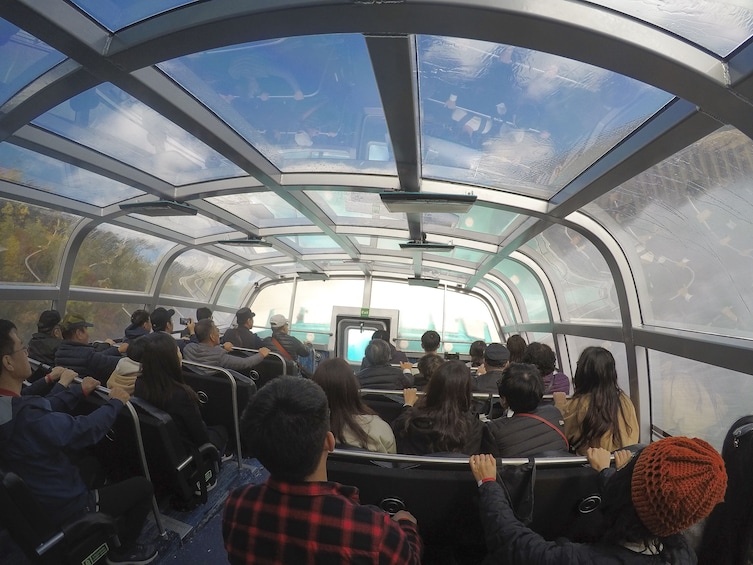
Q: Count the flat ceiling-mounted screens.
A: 6